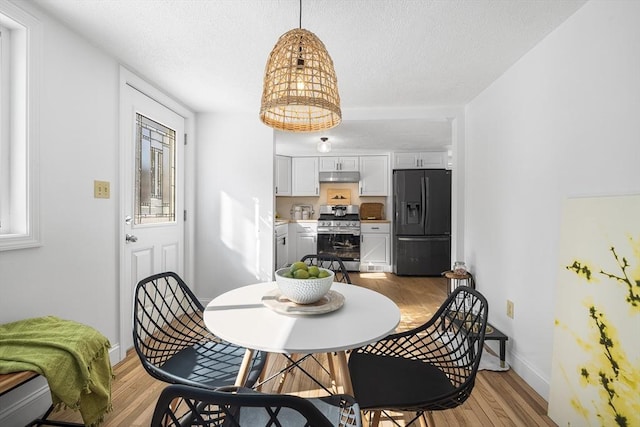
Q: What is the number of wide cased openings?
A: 1